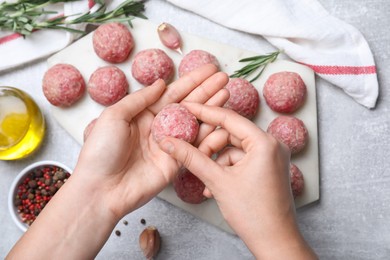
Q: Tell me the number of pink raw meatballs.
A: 12